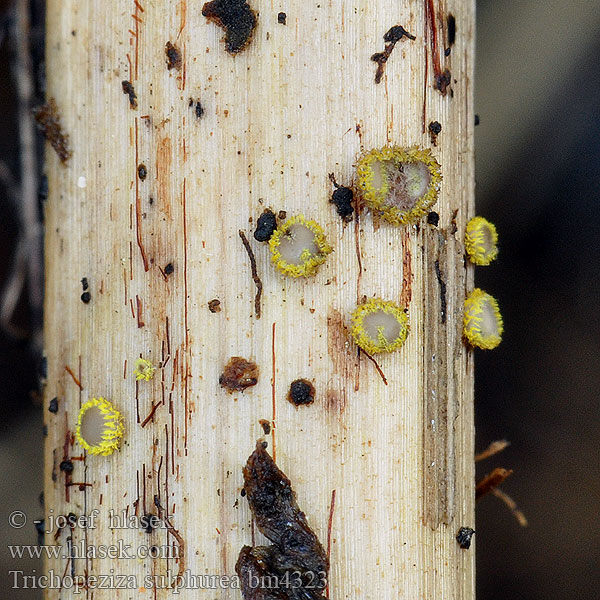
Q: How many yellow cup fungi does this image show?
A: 7